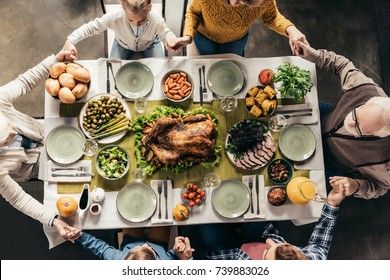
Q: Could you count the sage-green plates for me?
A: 6